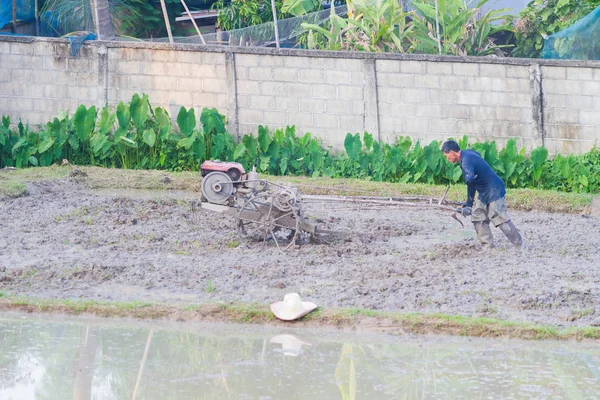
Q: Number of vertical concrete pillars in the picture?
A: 4